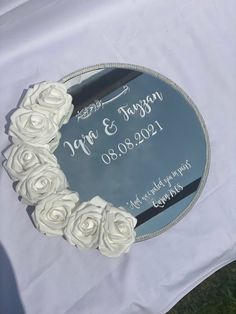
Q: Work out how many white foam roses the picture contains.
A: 7